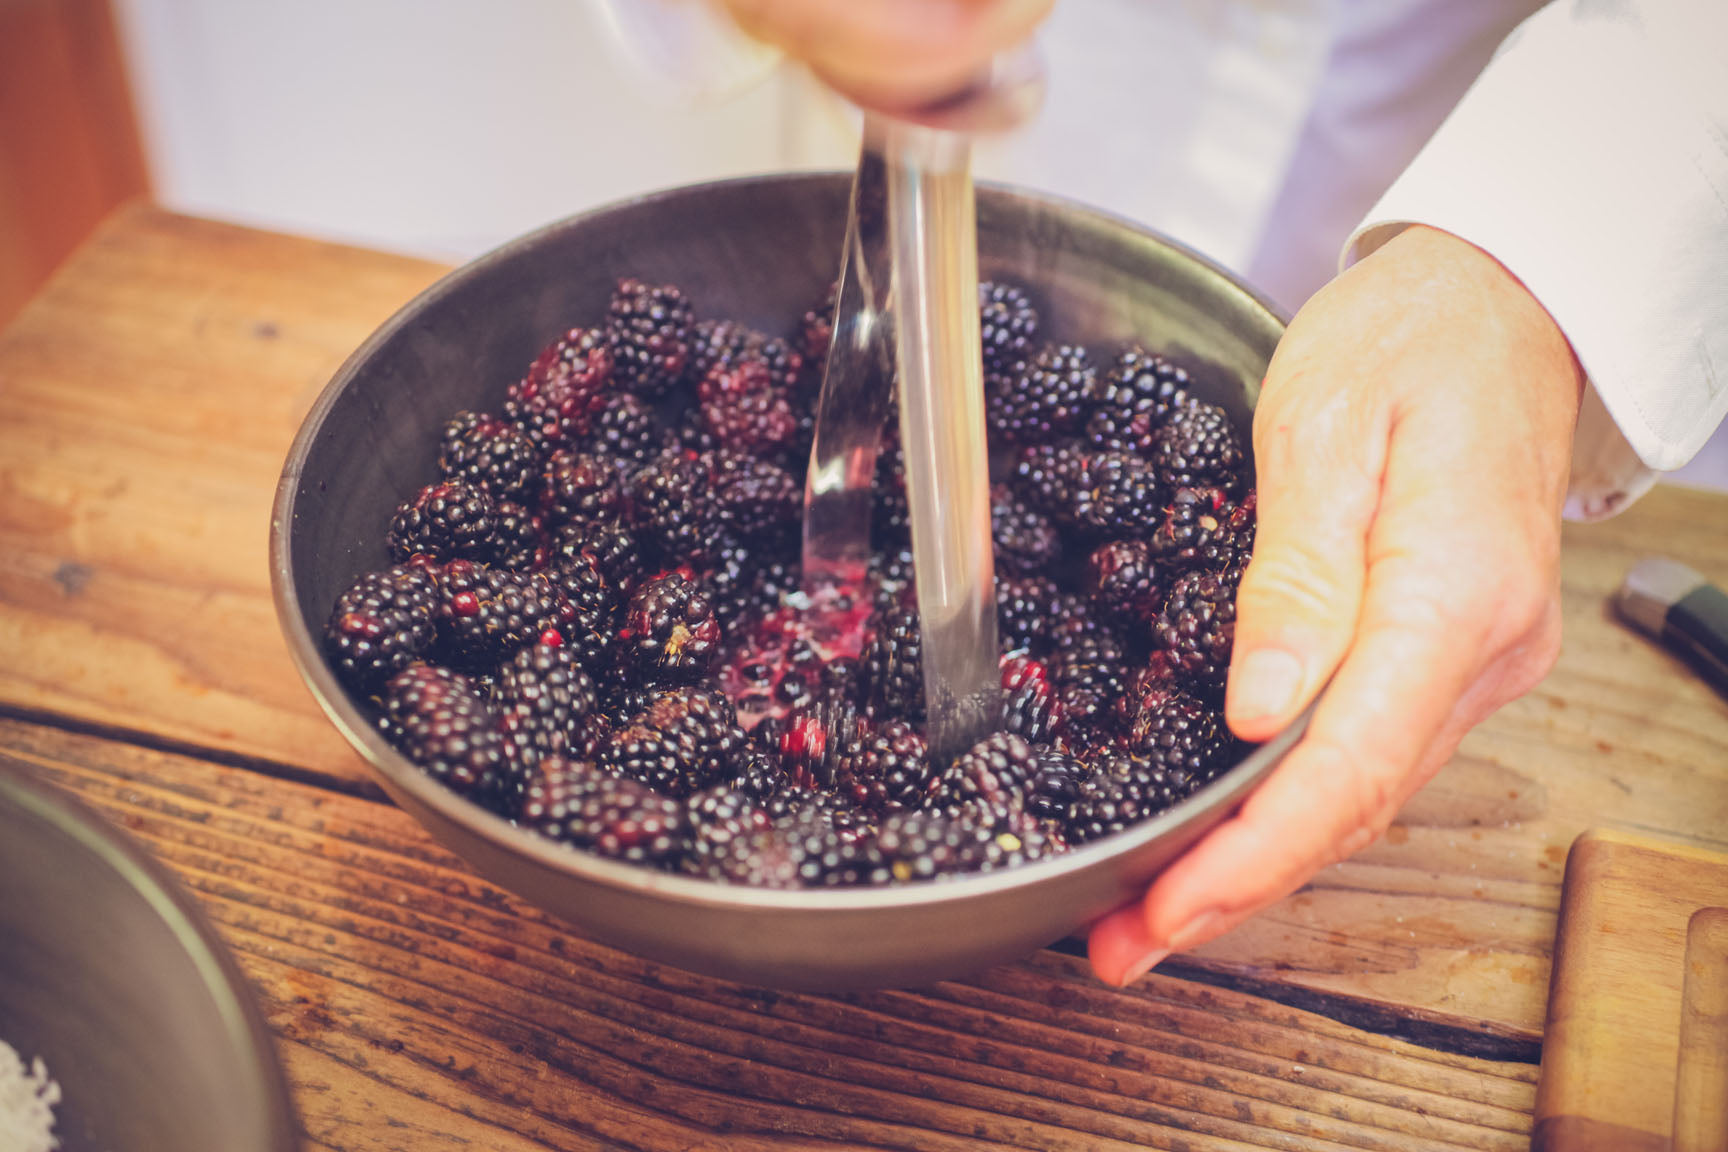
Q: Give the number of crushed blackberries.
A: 1